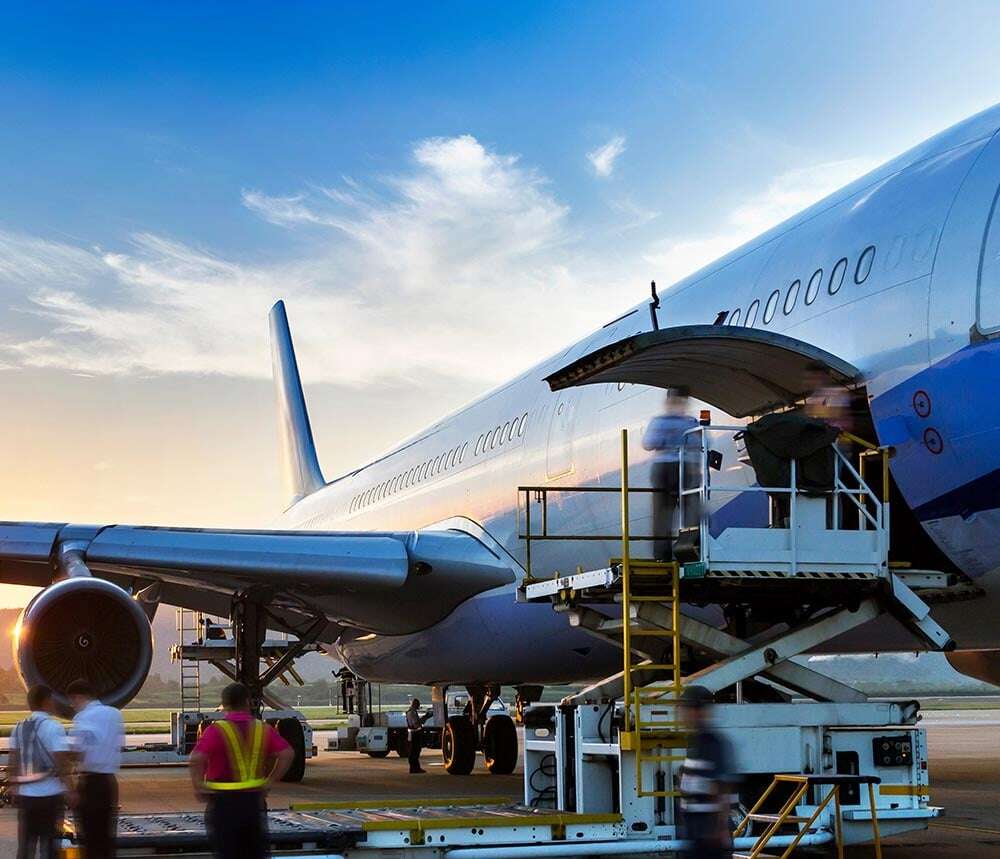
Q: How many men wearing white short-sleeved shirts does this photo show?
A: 2